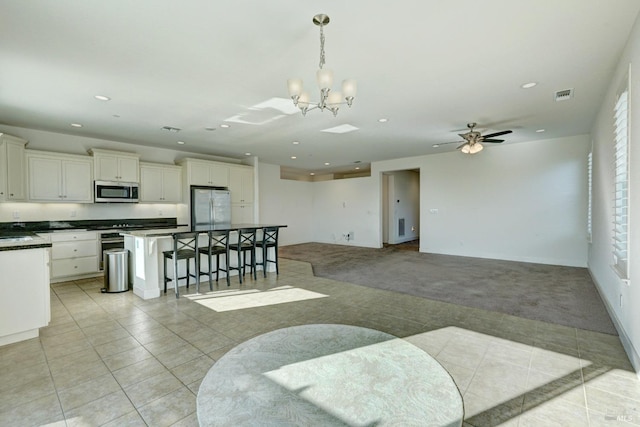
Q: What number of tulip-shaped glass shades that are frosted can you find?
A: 5